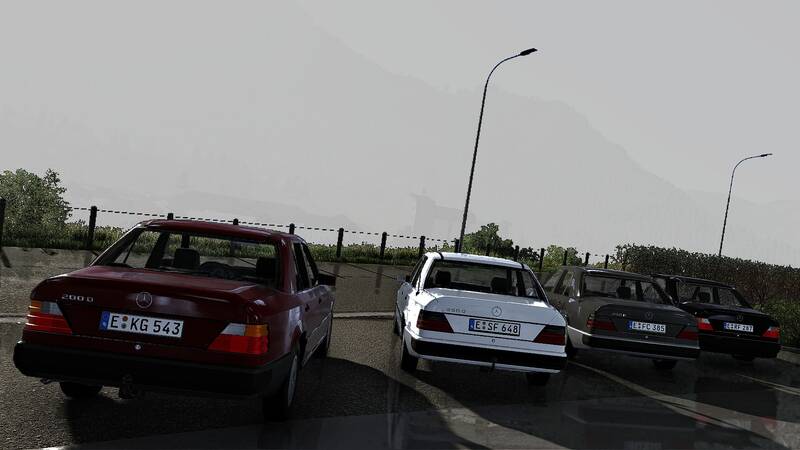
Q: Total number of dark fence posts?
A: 15